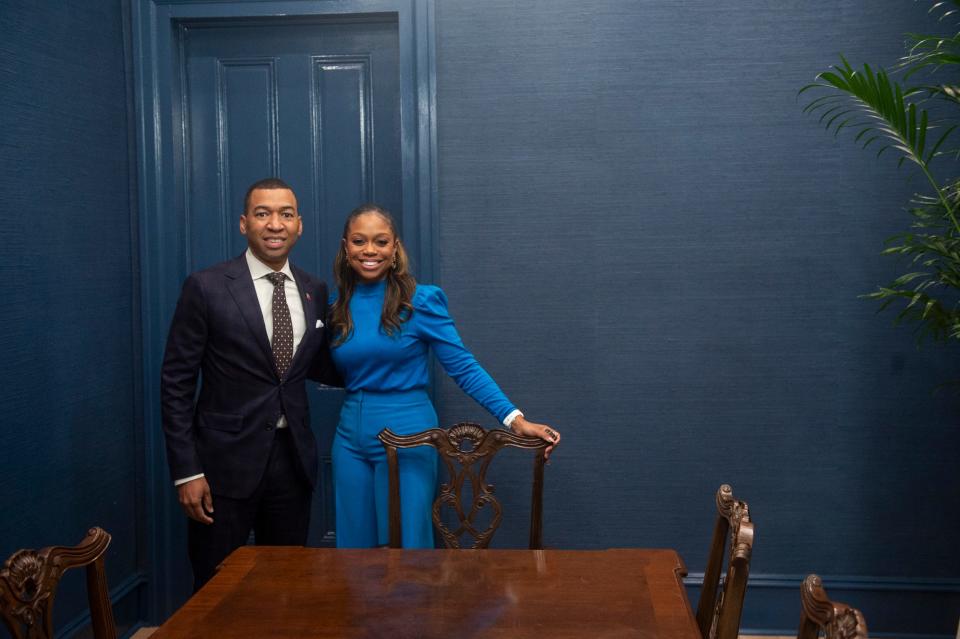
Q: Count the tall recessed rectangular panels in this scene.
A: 2